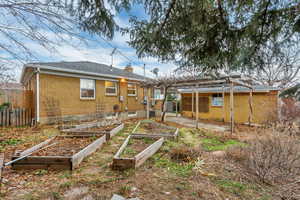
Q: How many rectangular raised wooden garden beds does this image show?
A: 4